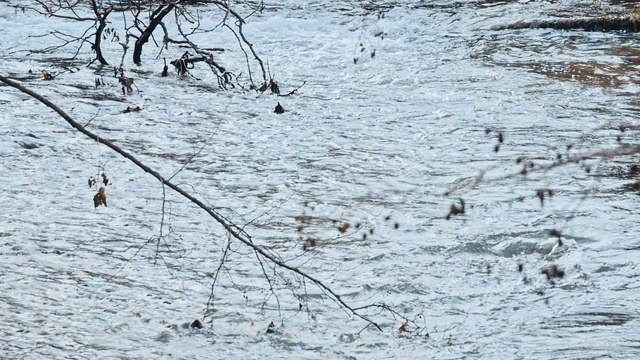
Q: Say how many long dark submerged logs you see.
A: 1